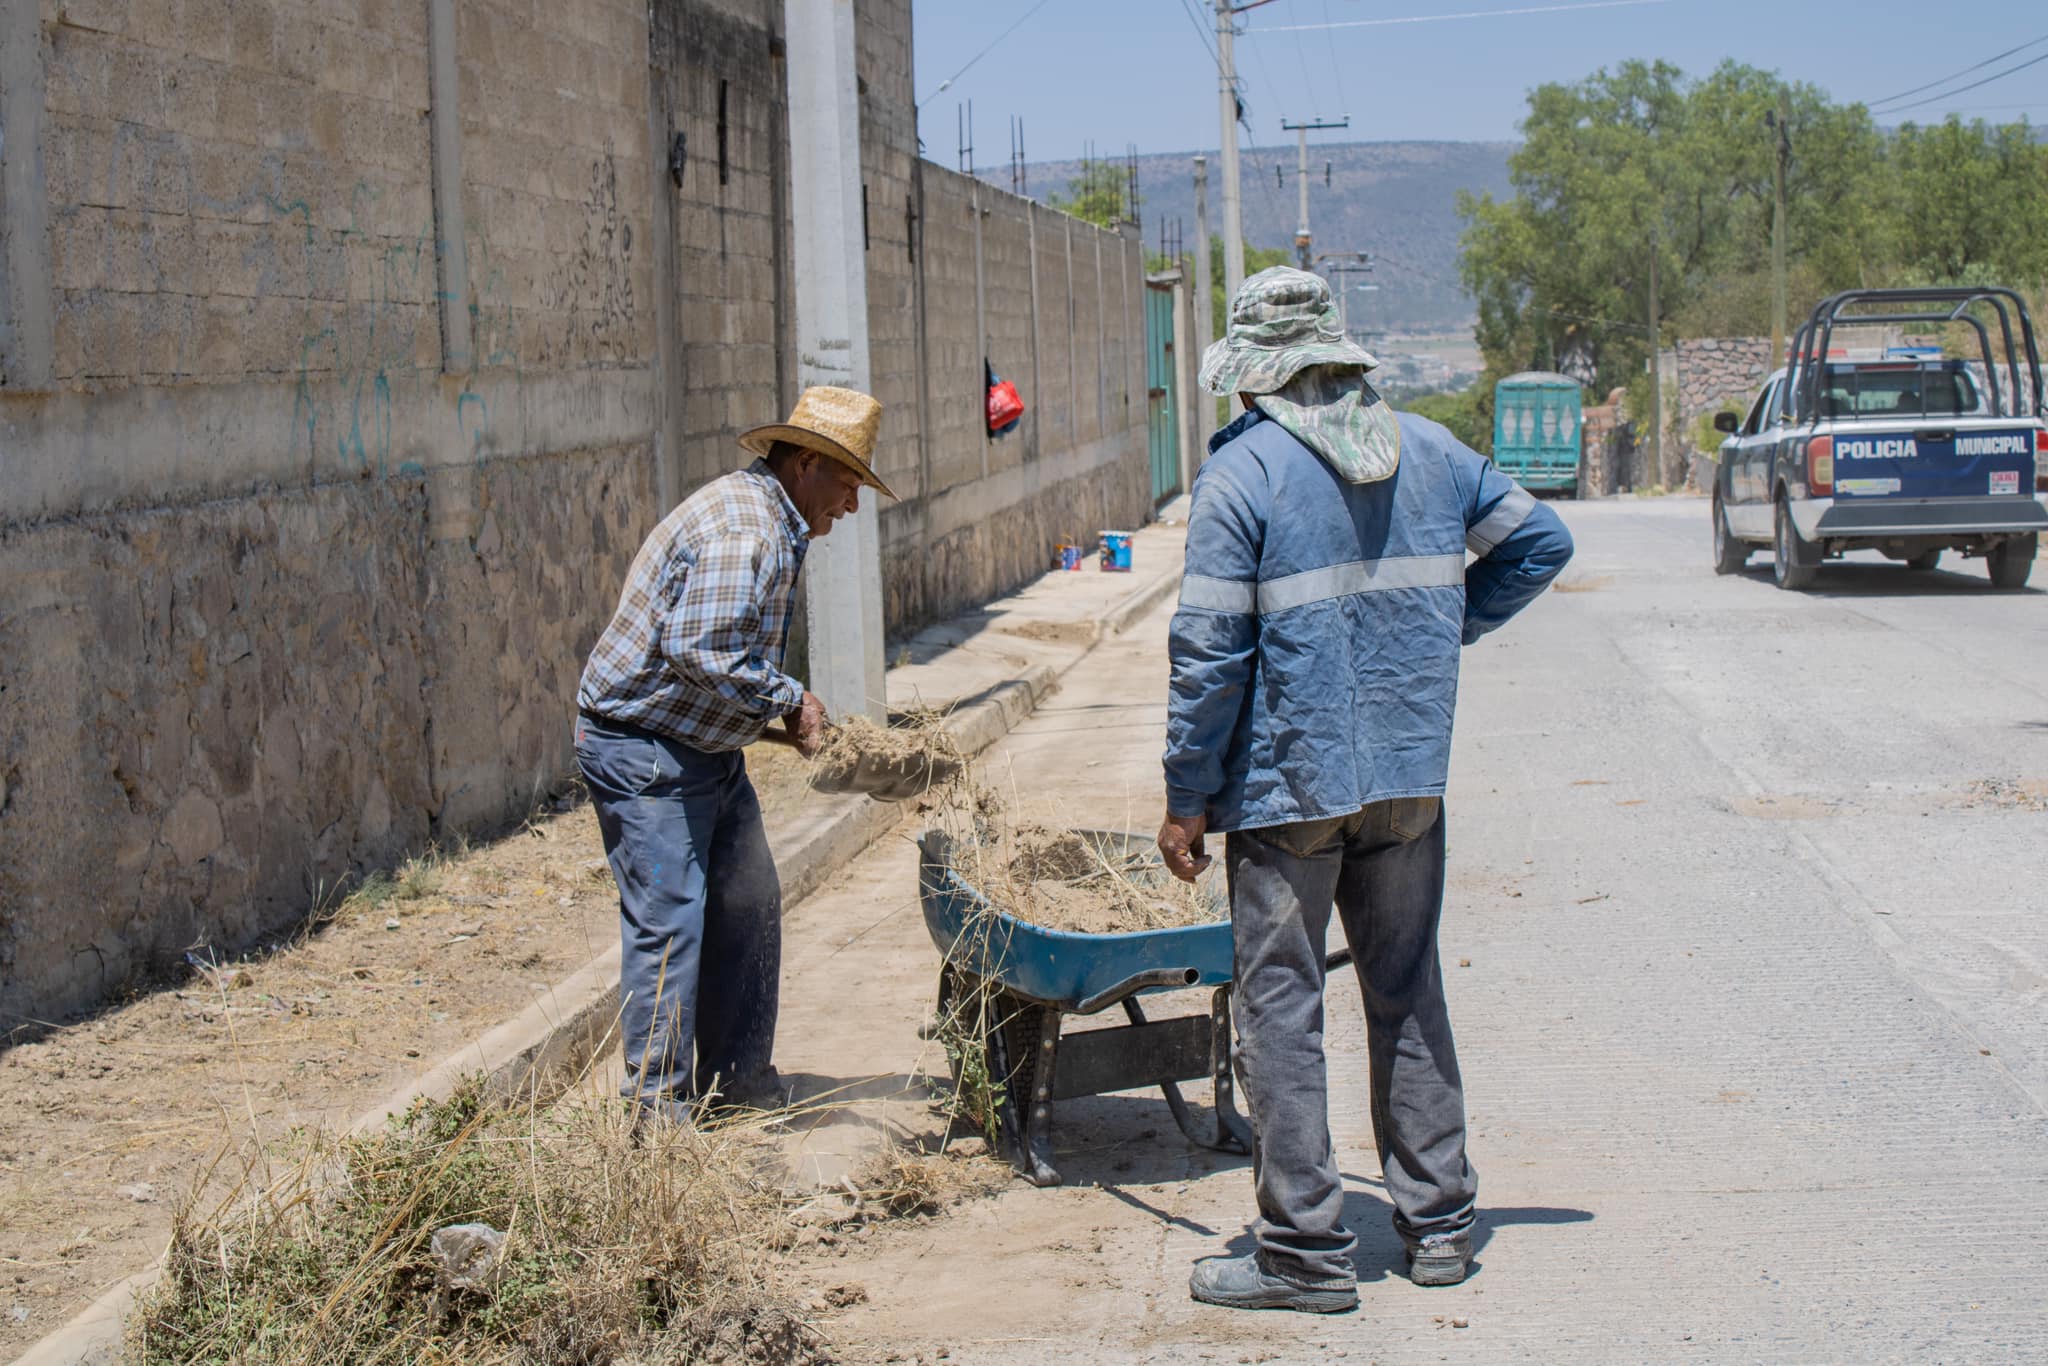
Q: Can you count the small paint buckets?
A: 2